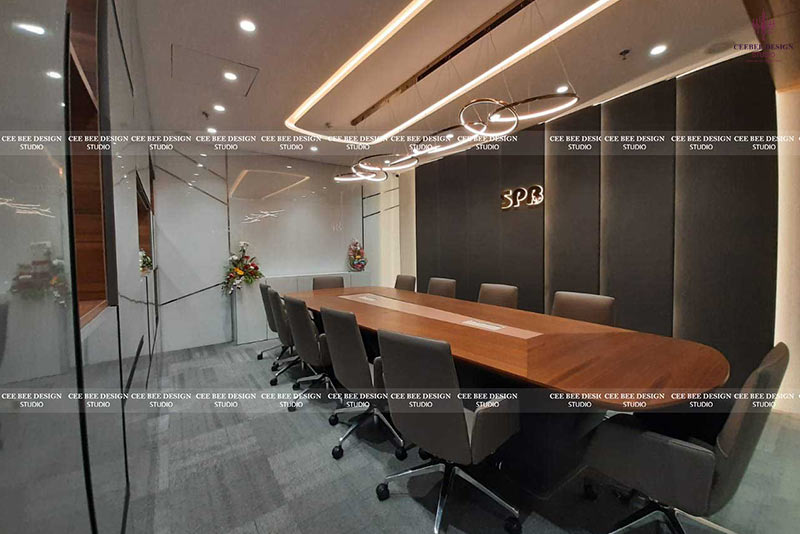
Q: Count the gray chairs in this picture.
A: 11